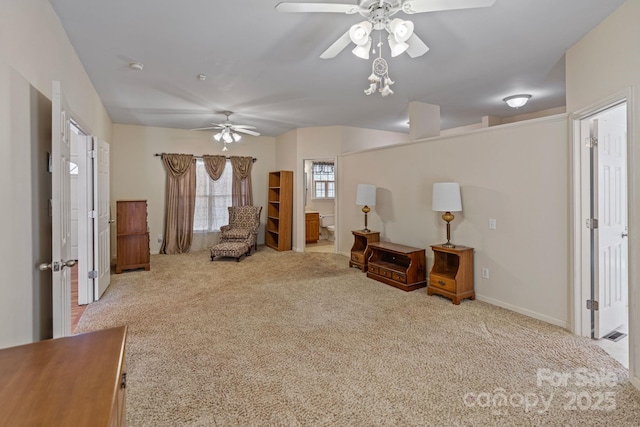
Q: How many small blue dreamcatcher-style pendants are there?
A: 0